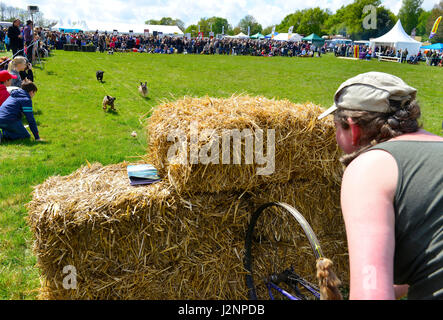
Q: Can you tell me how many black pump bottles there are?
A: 0